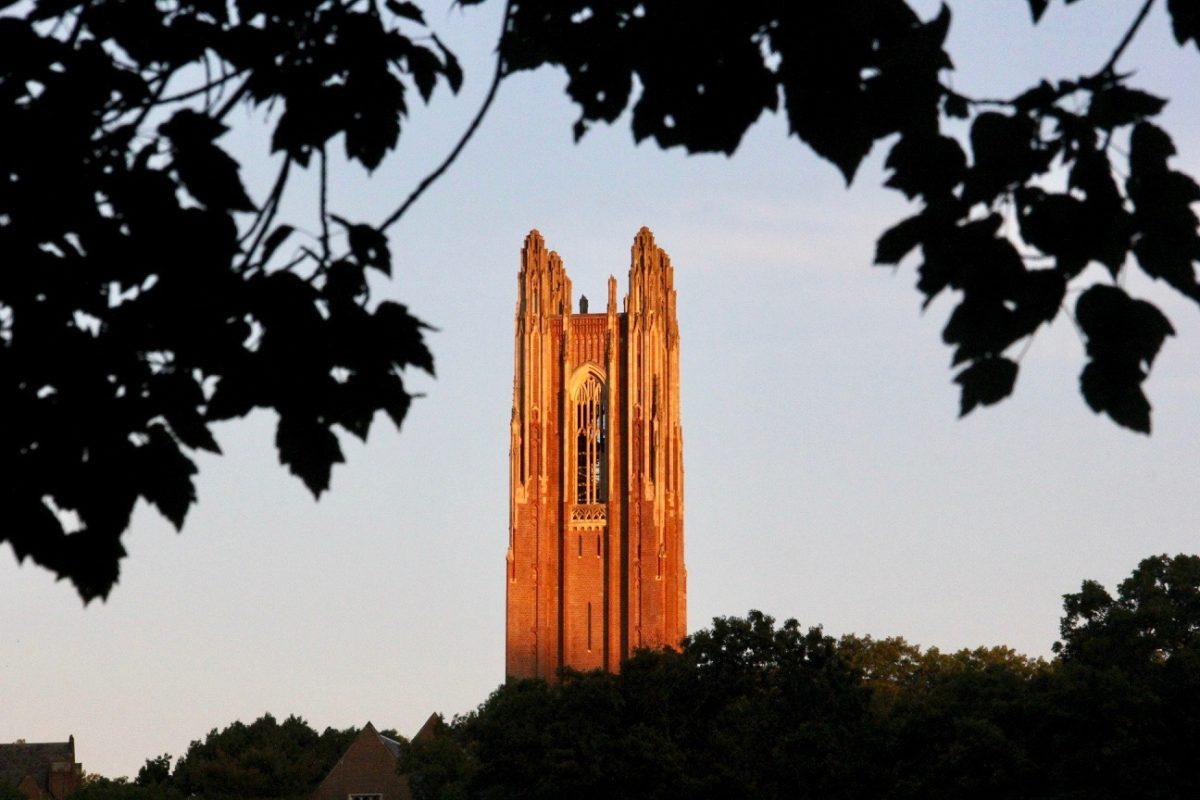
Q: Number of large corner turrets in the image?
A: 2